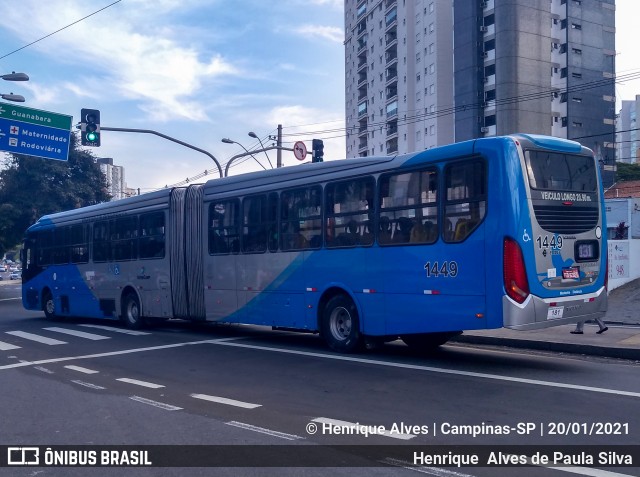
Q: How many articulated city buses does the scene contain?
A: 1